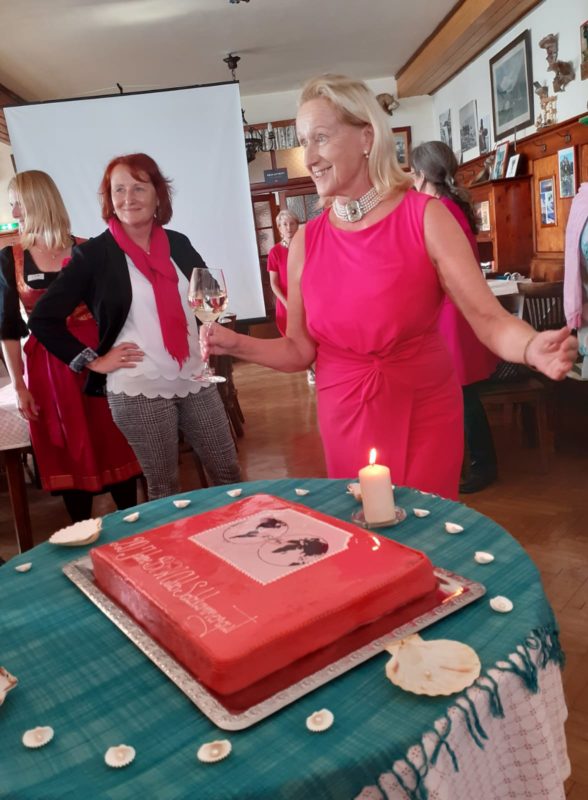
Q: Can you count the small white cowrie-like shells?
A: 13